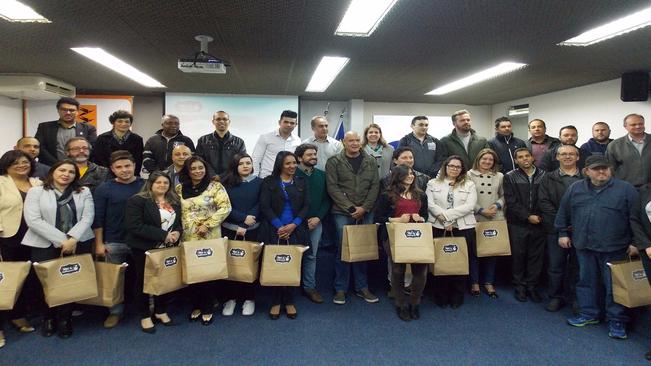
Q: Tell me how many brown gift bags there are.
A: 12